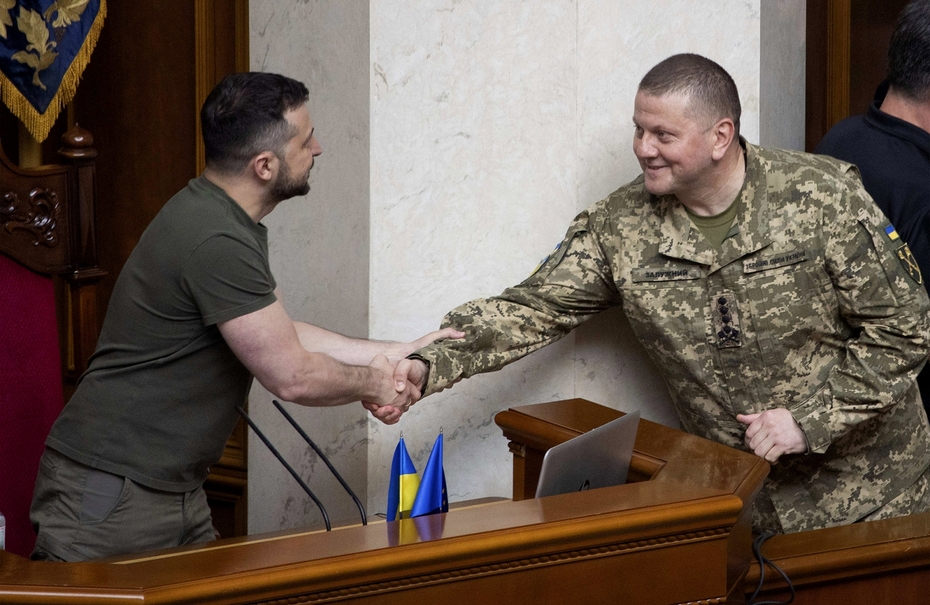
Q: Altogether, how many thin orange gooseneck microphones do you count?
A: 0